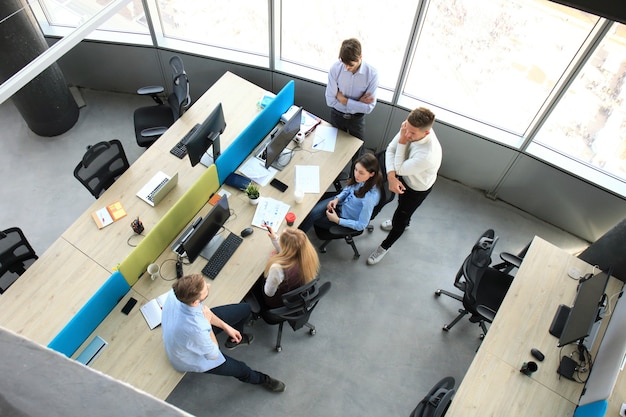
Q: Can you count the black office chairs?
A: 7